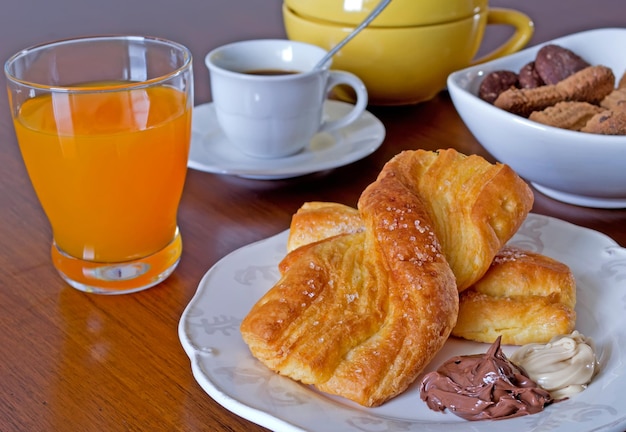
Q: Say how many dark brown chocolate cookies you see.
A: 3